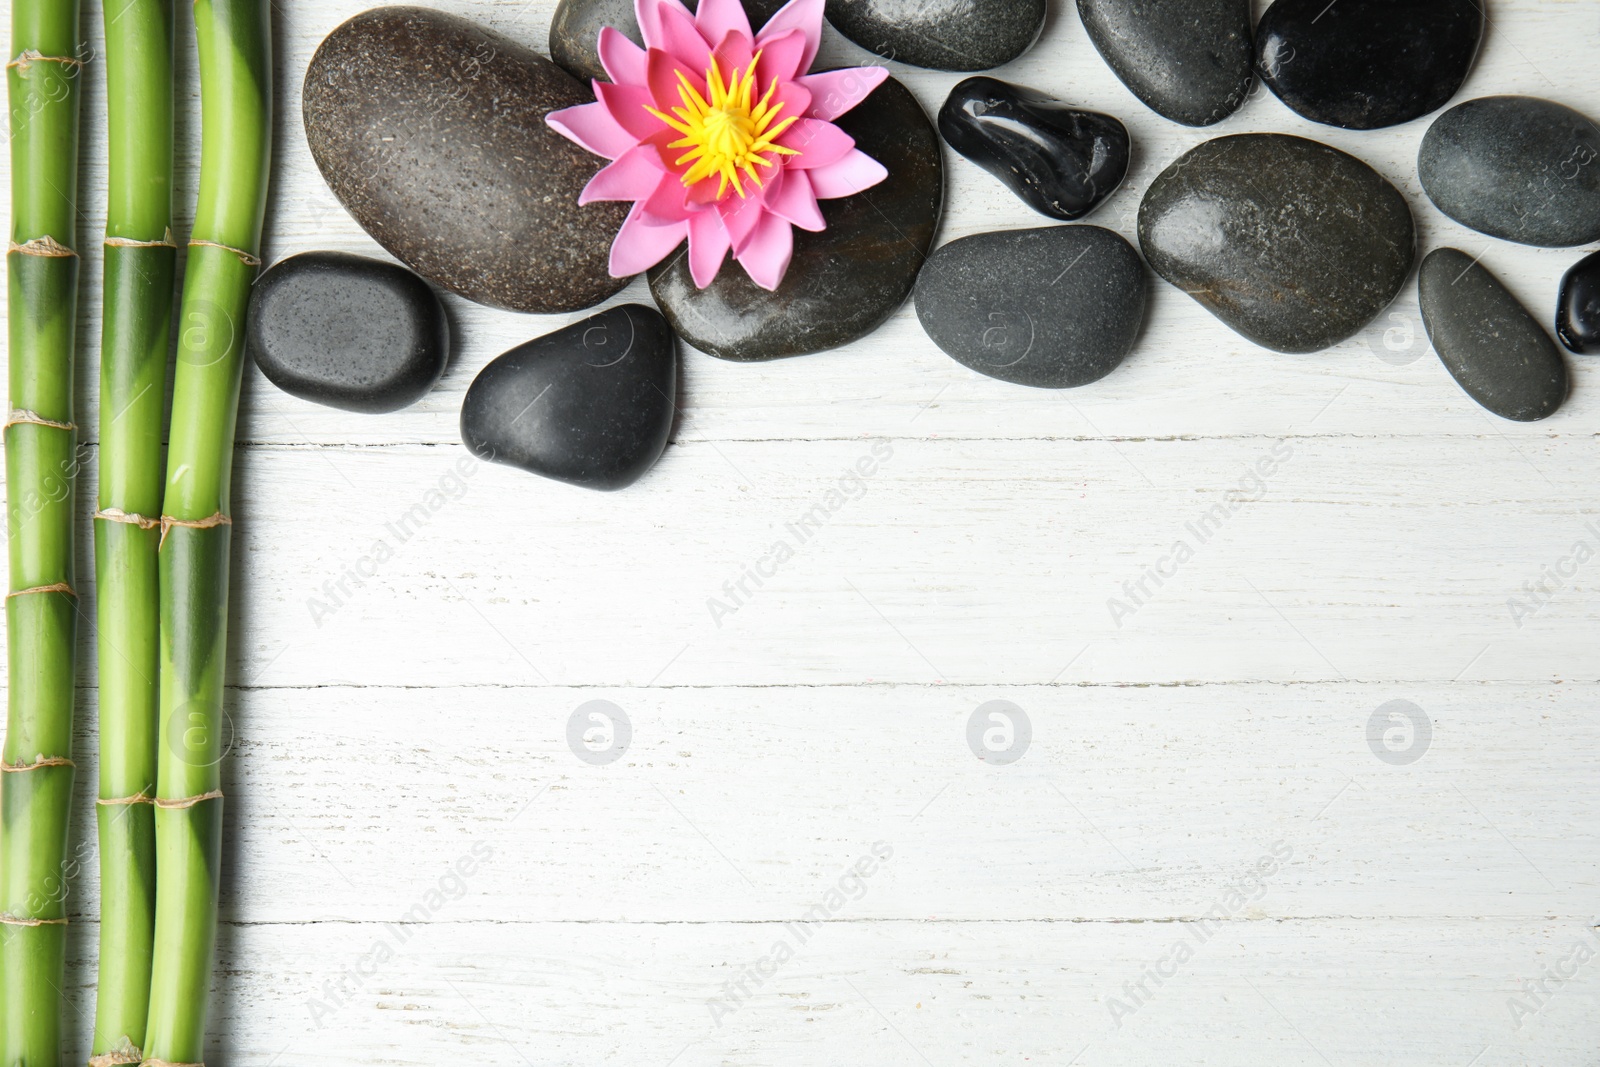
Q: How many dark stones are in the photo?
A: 14